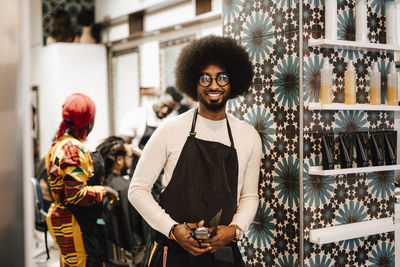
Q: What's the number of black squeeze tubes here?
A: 5